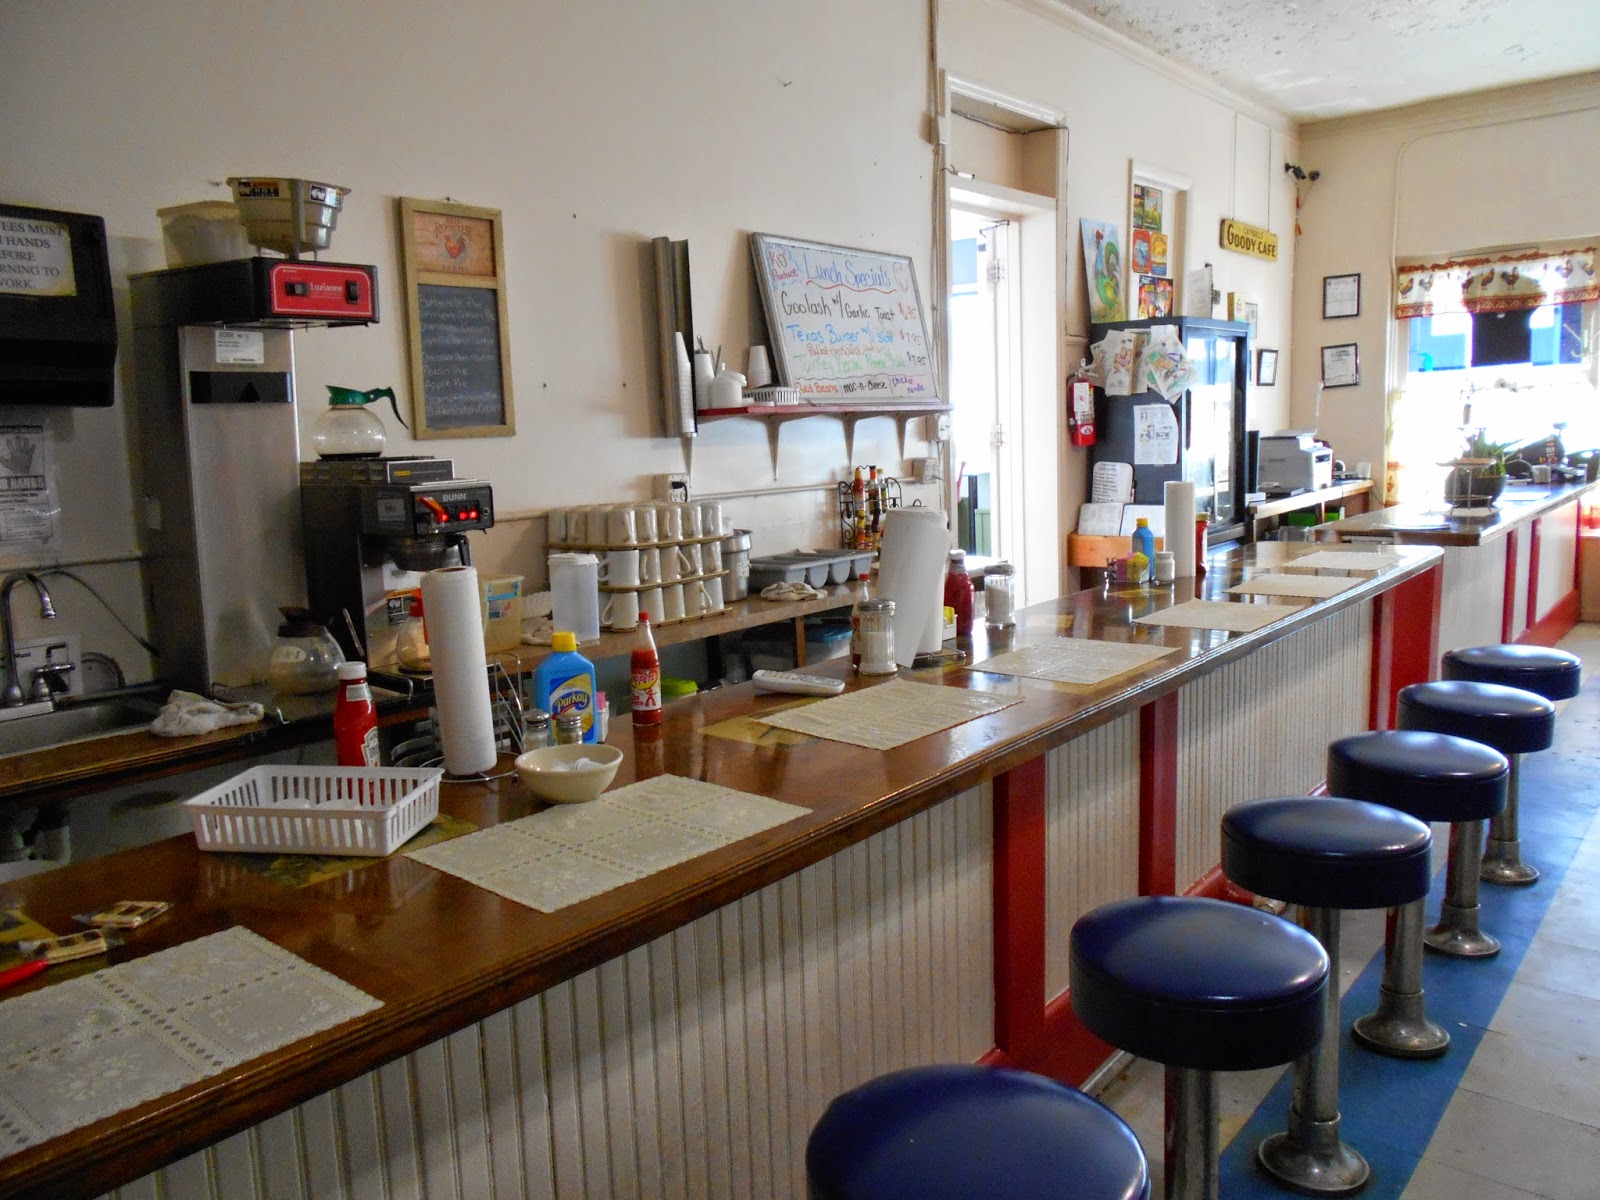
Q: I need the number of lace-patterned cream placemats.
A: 7